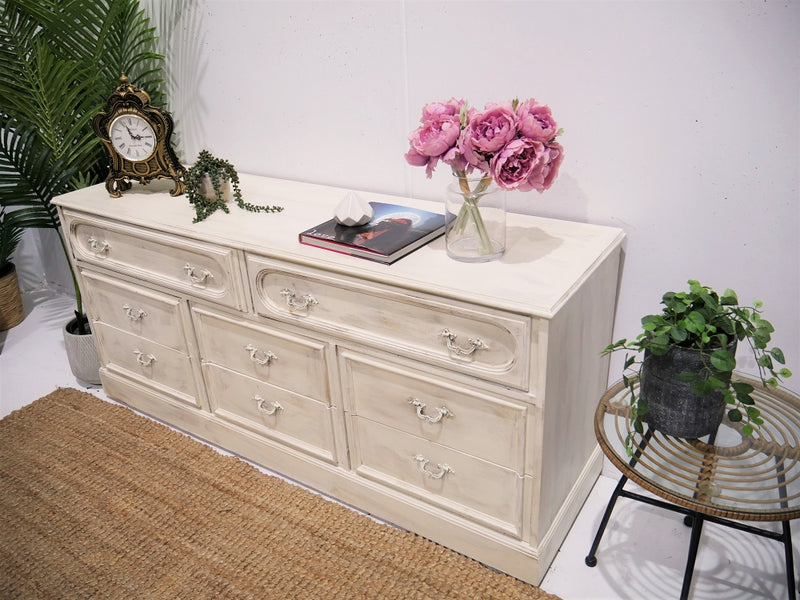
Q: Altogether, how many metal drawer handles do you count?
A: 10